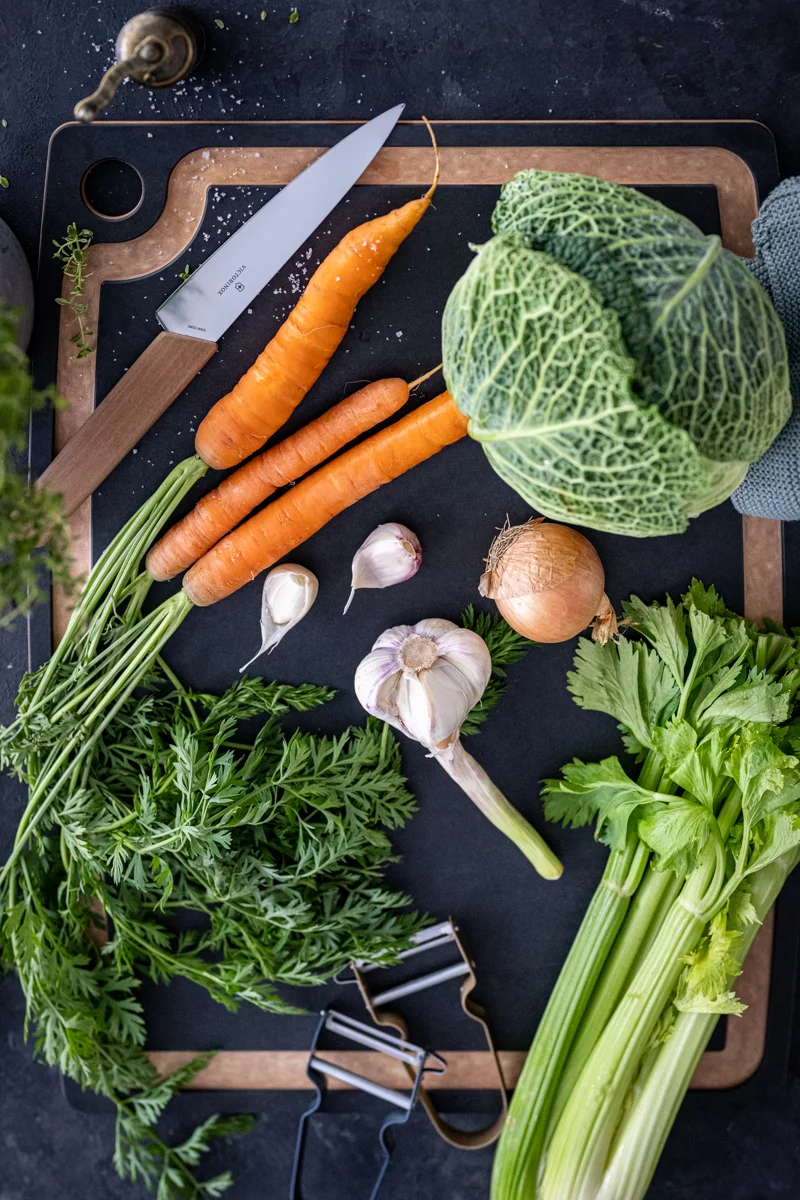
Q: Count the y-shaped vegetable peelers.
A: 2